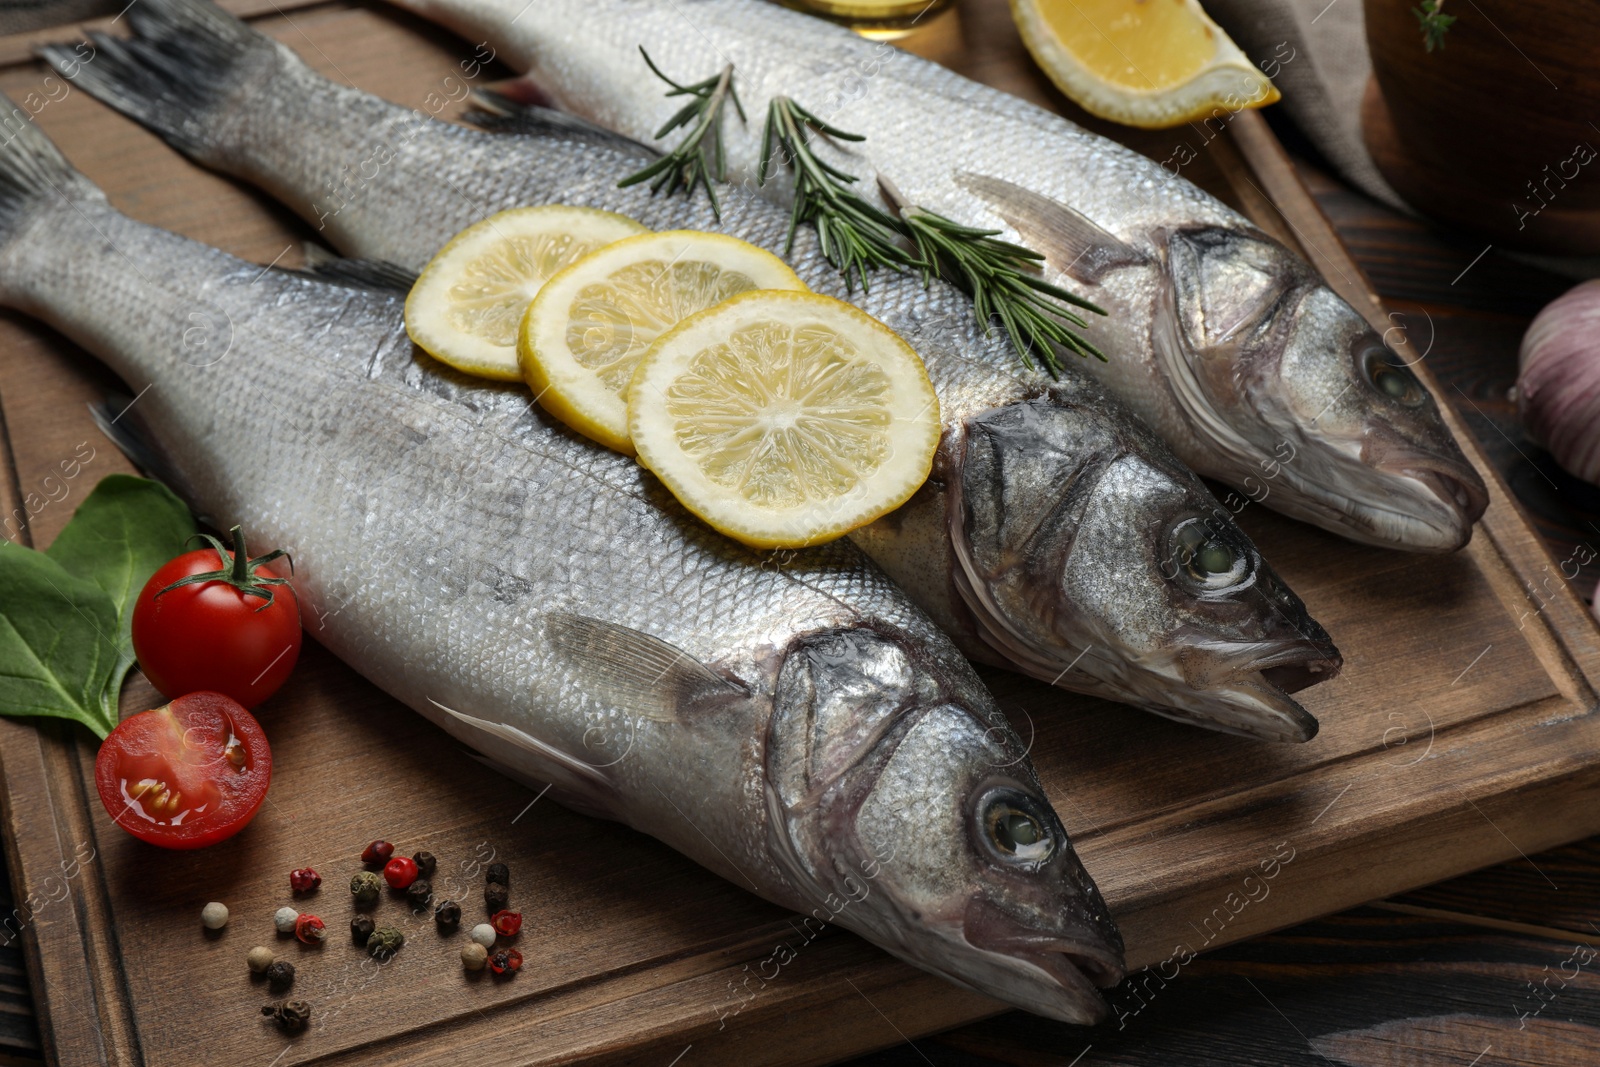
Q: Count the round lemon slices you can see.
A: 3